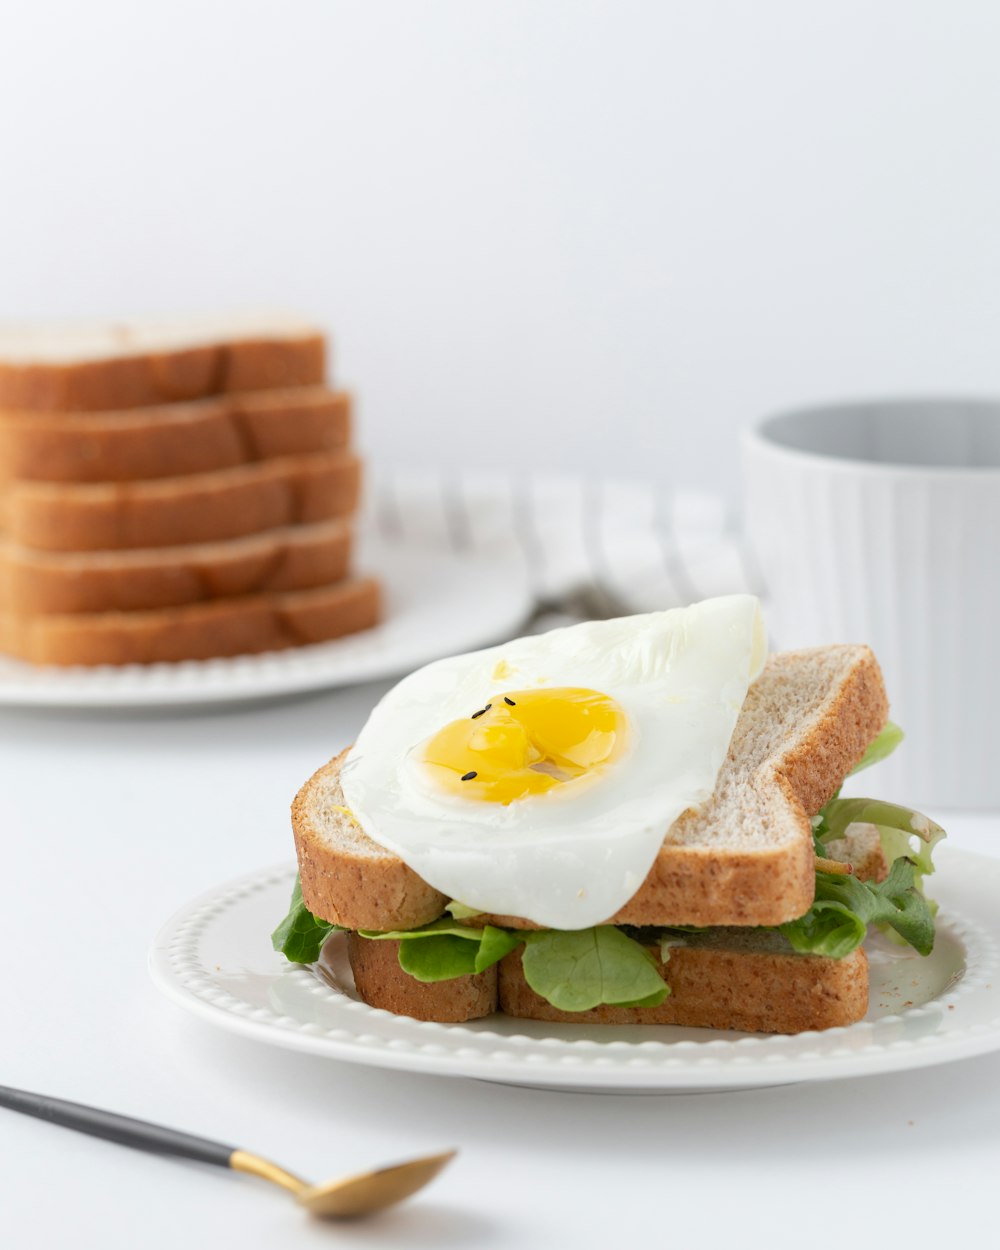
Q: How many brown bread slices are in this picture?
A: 7